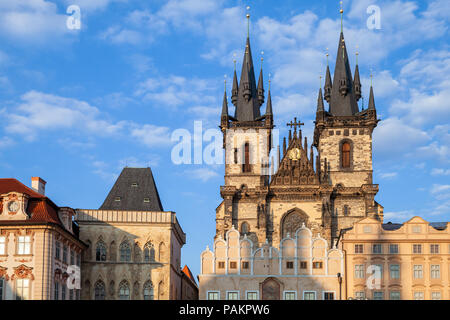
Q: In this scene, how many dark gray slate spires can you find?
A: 12